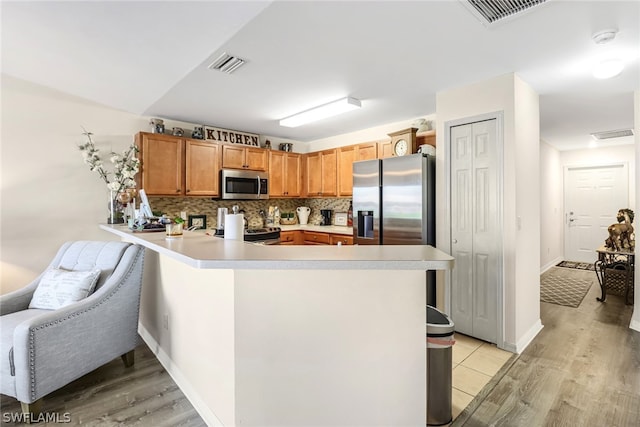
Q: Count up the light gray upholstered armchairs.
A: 1